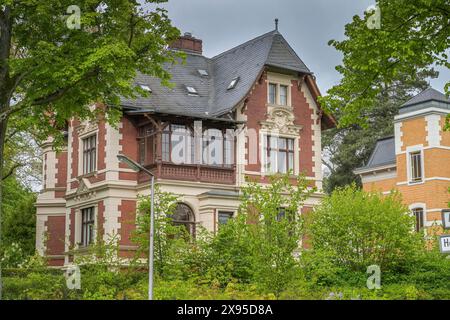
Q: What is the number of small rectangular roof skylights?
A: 4